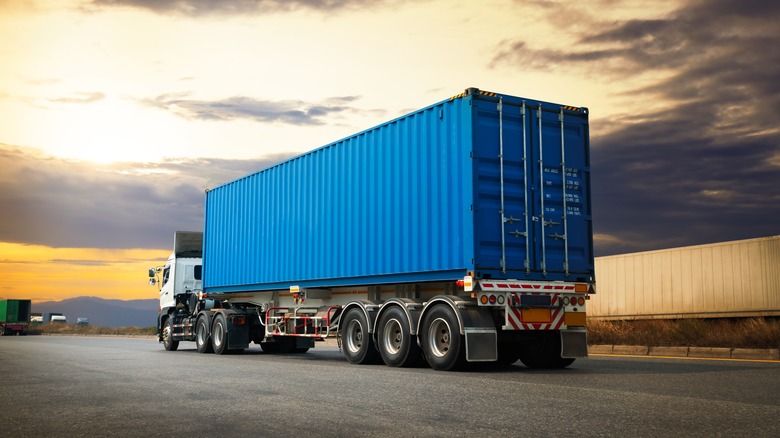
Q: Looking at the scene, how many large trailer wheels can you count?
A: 3